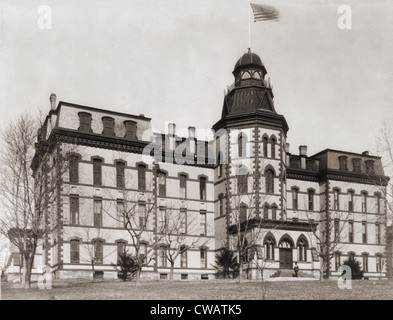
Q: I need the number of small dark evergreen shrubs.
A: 3